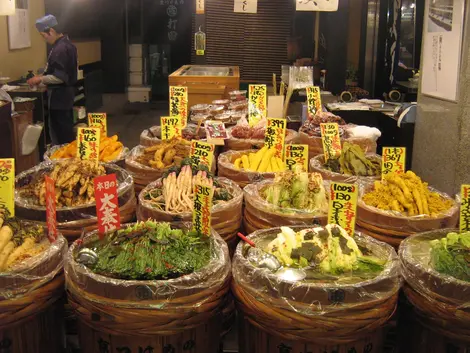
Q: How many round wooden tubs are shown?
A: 15